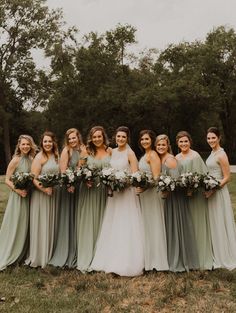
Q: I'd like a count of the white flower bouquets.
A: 9